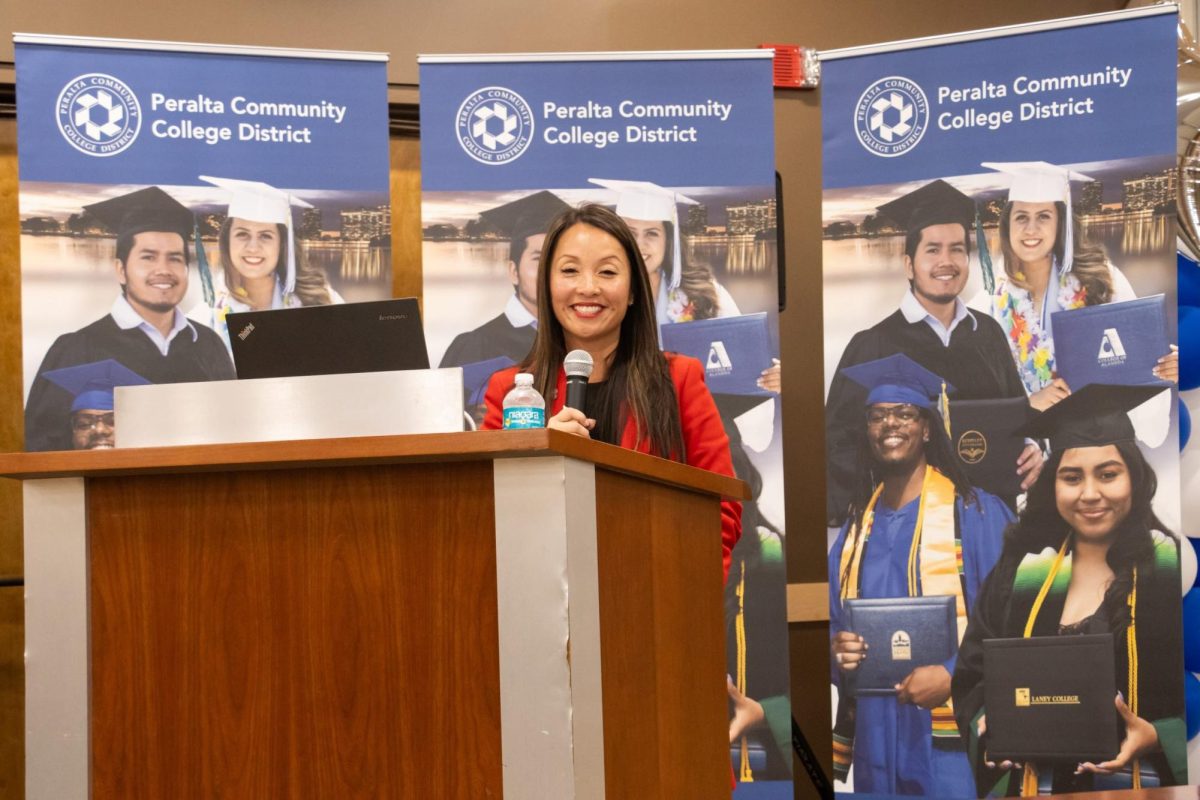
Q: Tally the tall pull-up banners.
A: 3